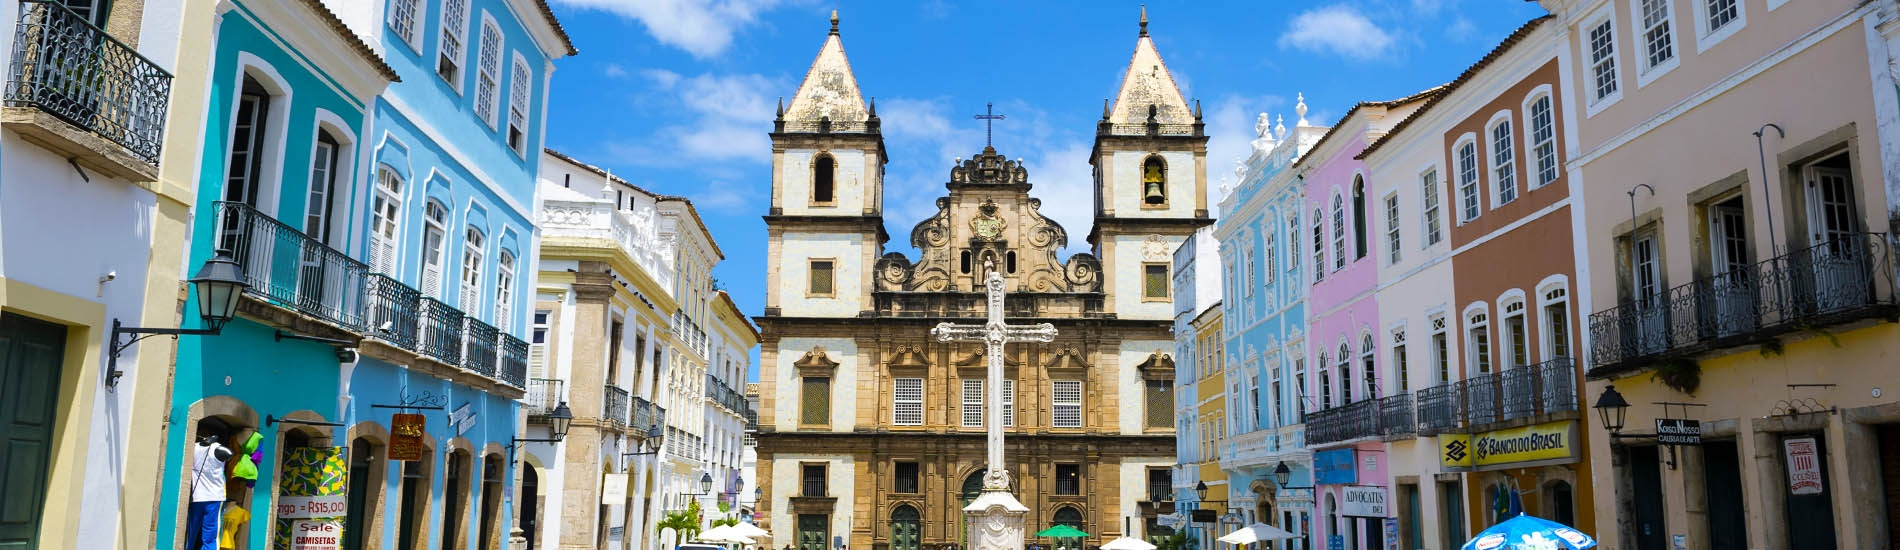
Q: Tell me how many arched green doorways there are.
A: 3